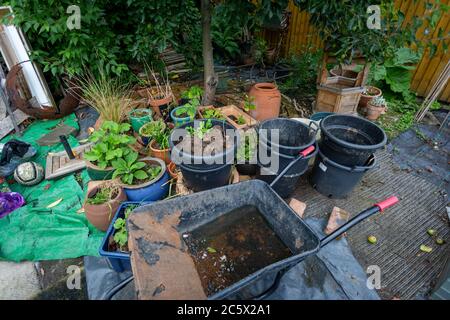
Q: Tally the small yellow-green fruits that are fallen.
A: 4